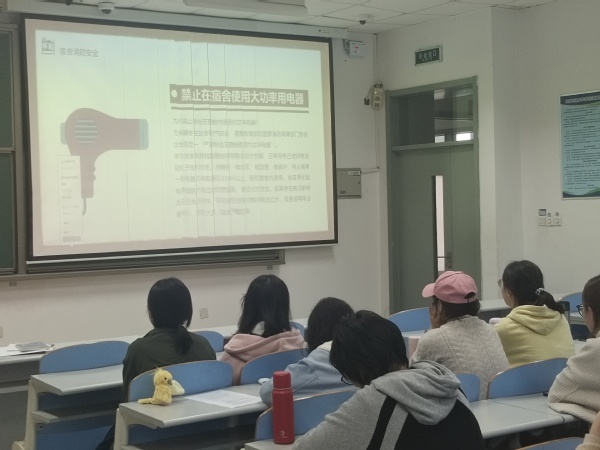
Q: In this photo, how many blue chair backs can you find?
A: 11